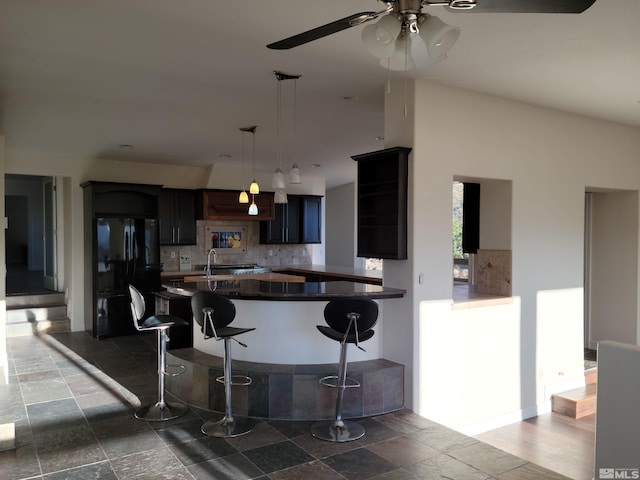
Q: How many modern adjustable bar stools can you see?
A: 3